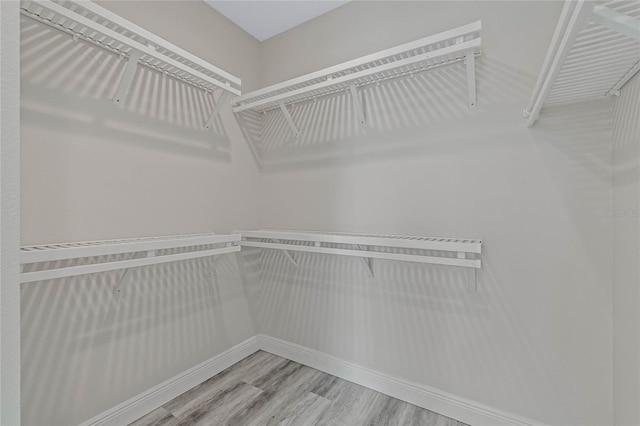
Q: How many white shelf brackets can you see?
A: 11